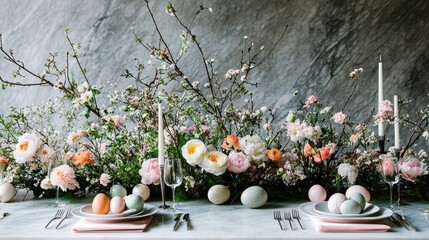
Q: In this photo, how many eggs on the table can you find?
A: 13